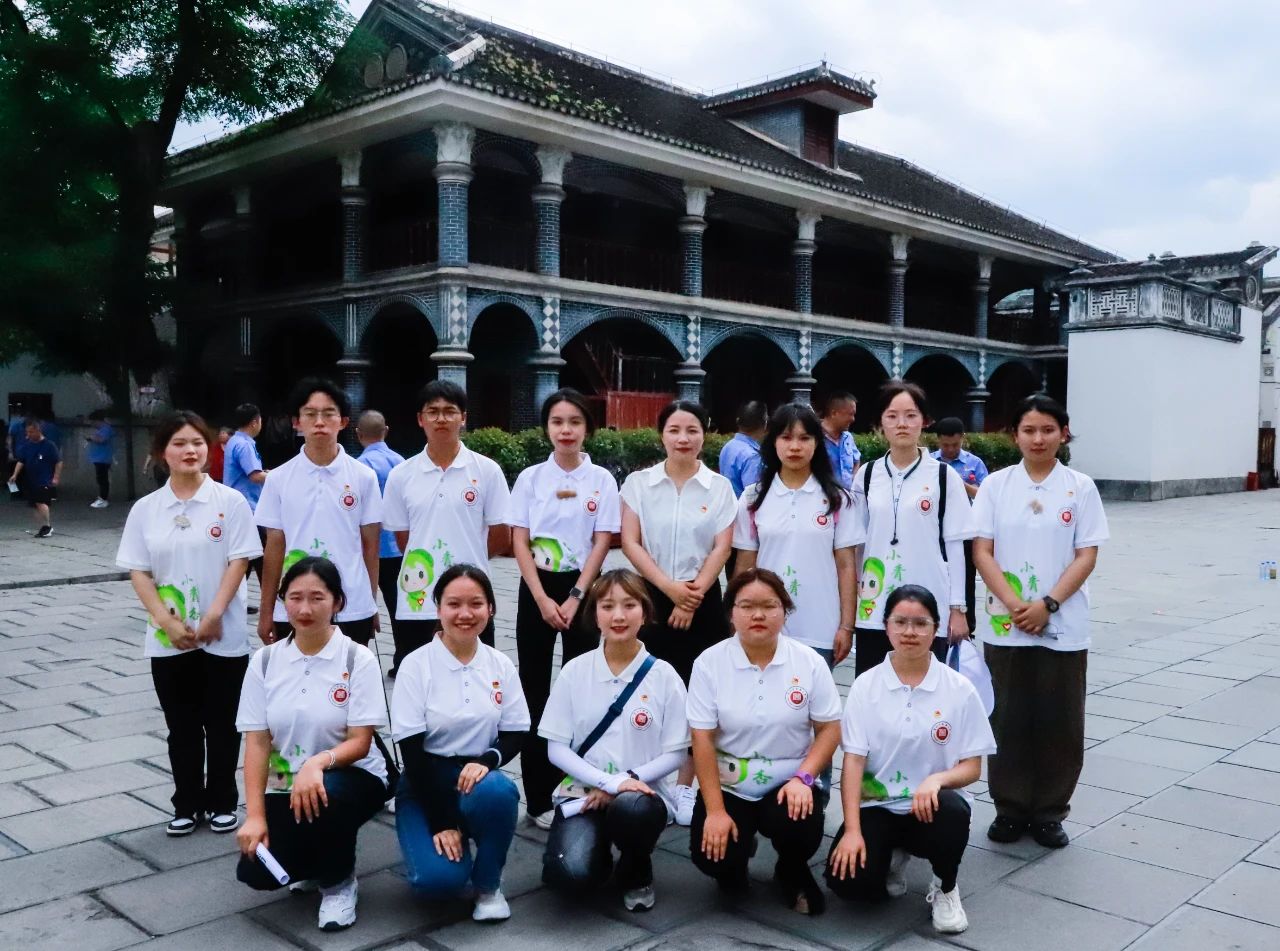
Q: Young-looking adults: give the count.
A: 13